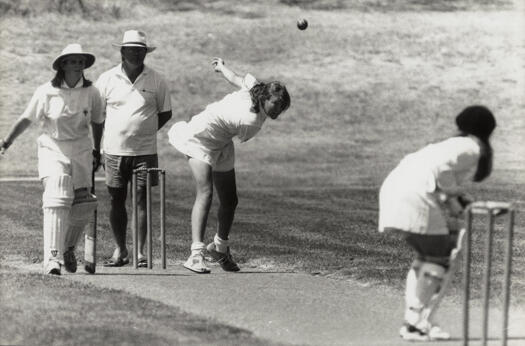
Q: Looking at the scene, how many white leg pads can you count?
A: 4